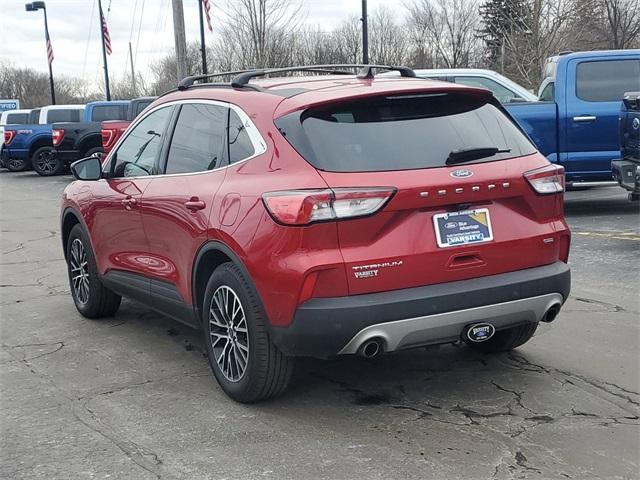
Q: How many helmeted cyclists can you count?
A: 0